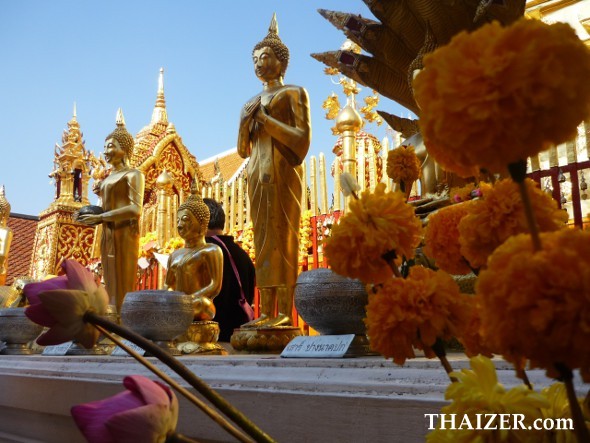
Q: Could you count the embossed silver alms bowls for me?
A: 3